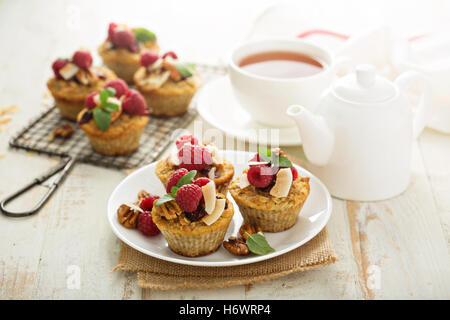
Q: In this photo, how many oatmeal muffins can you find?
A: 7